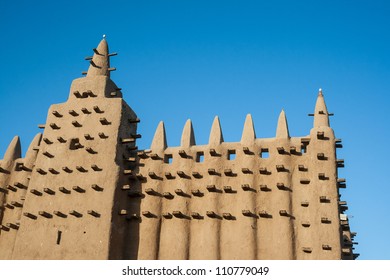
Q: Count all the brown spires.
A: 9